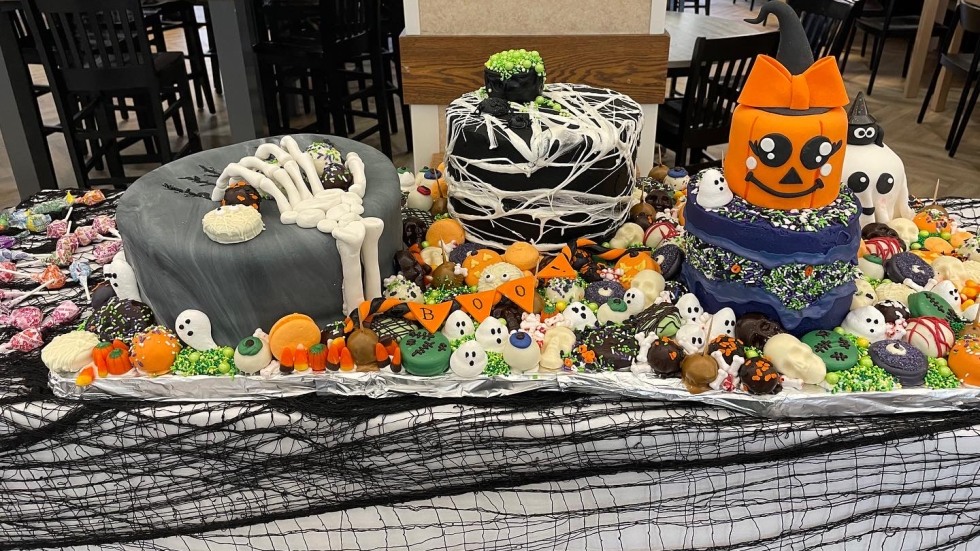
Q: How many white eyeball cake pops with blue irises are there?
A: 3